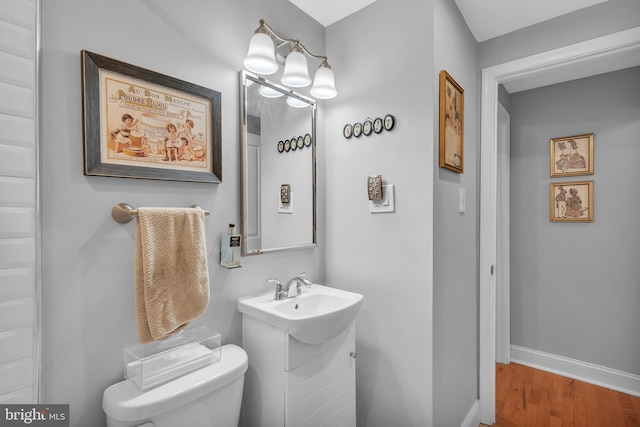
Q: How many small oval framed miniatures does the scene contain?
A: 5